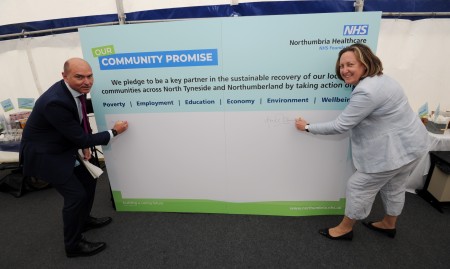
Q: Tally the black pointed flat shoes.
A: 2